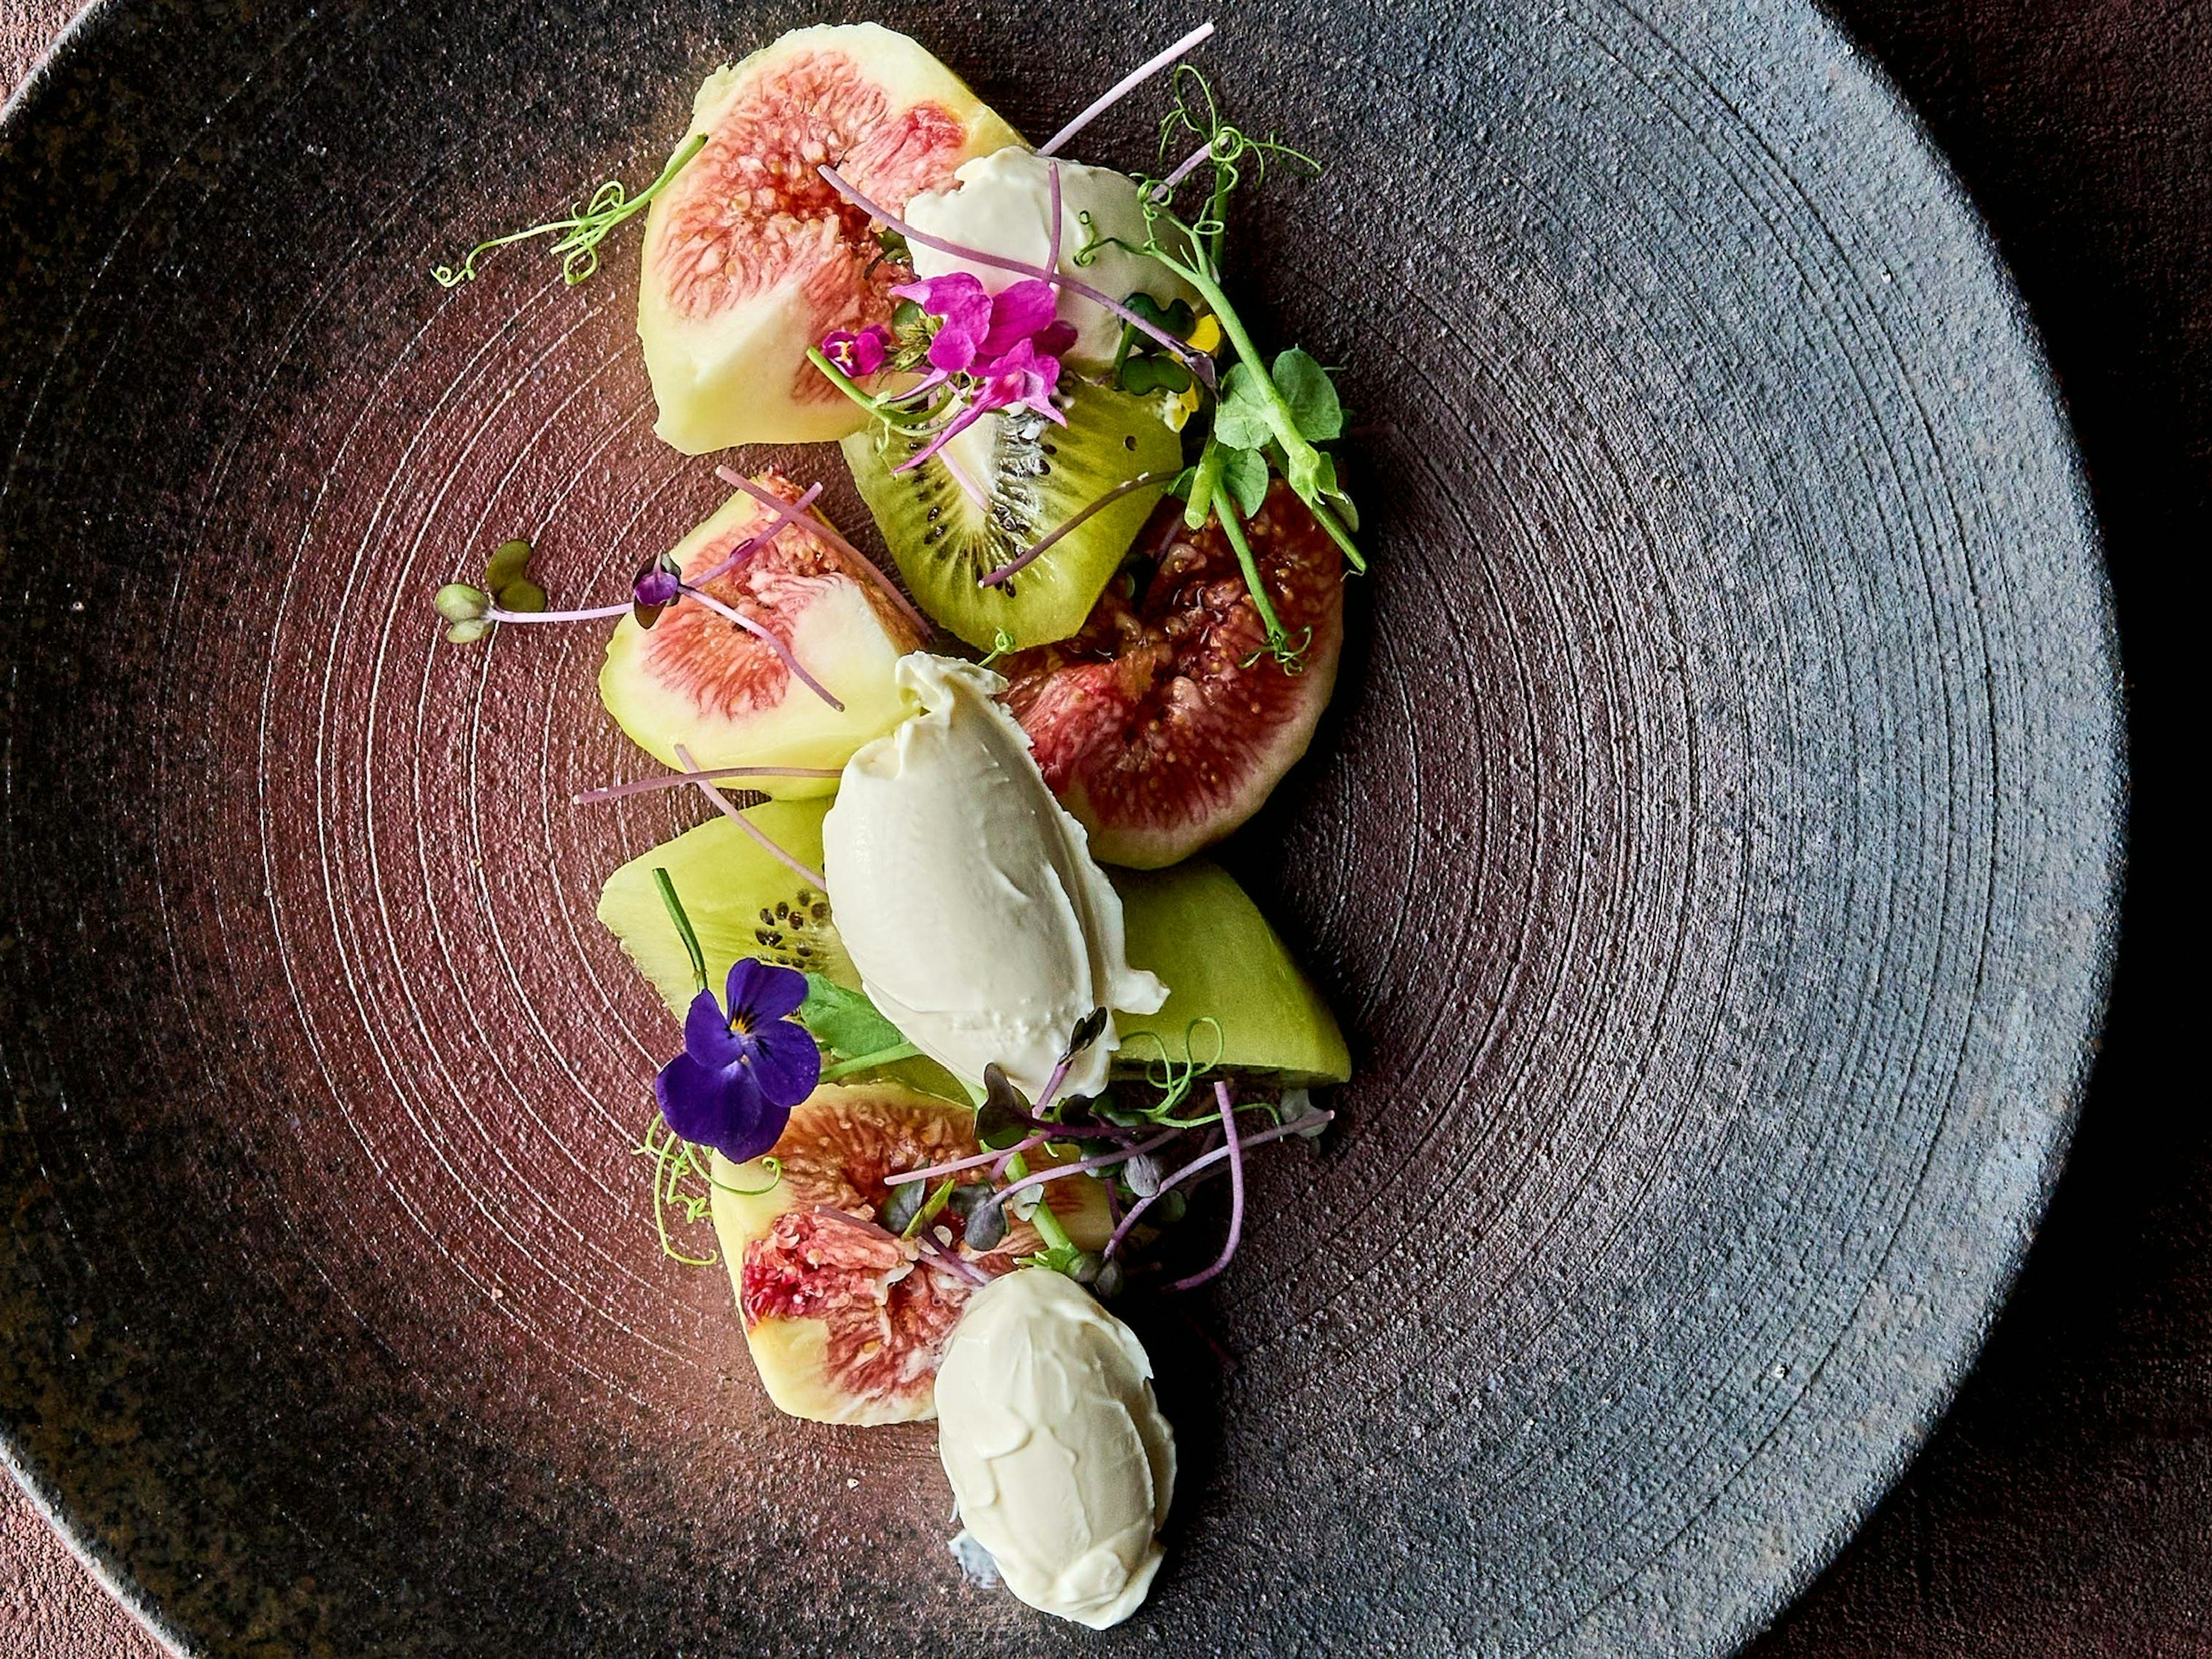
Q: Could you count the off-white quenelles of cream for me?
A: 3